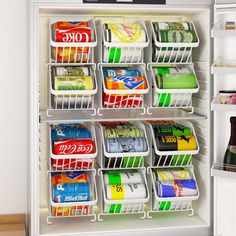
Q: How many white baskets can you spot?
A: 12